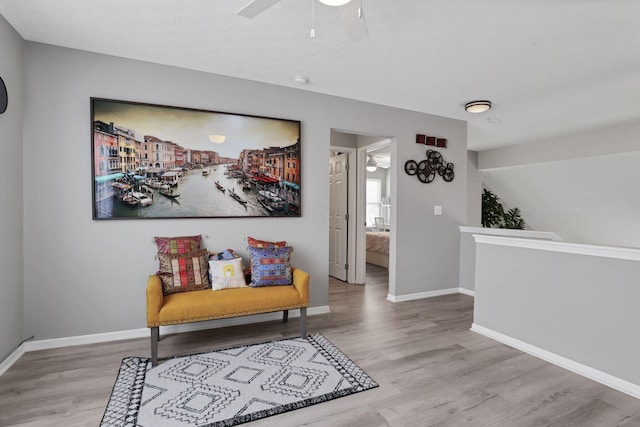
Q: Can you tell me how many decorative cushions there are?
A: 6